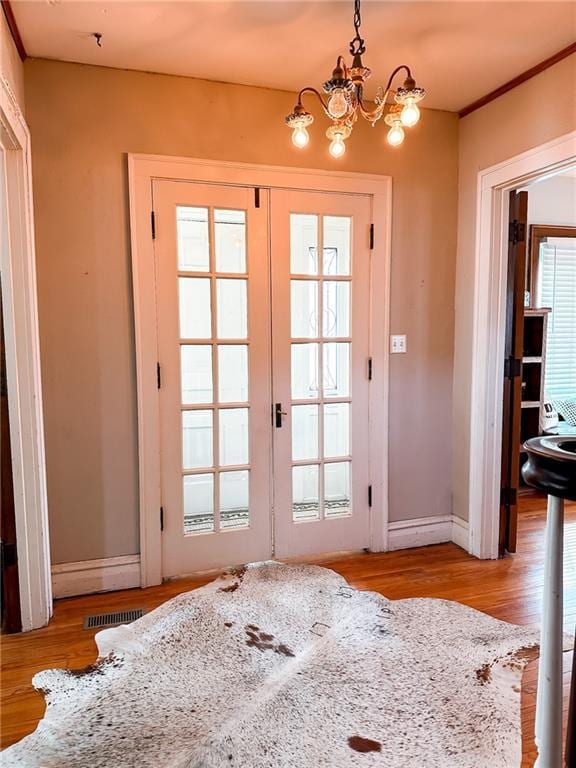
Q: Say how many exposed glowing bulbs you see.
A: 4